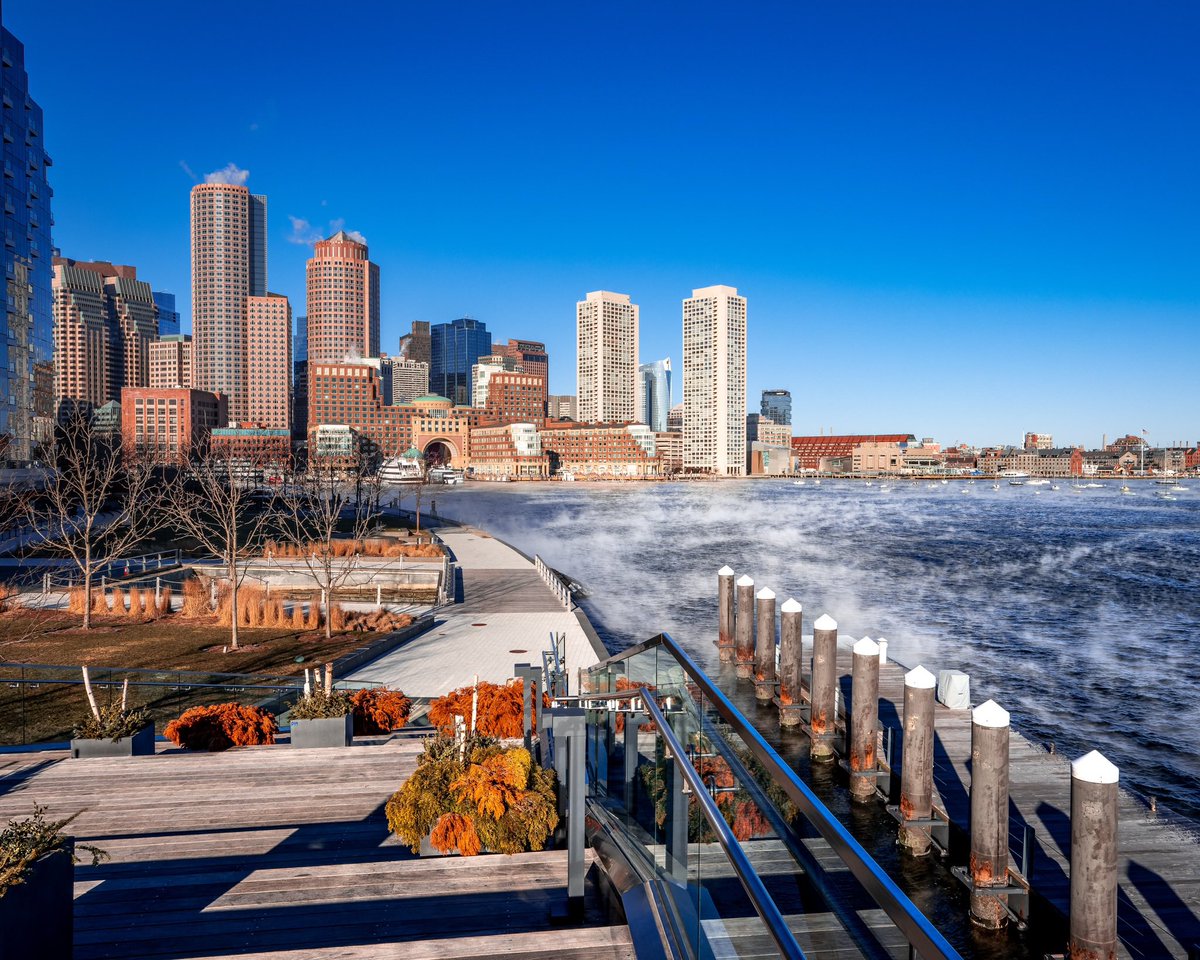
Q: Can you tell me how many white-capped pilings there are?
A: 9